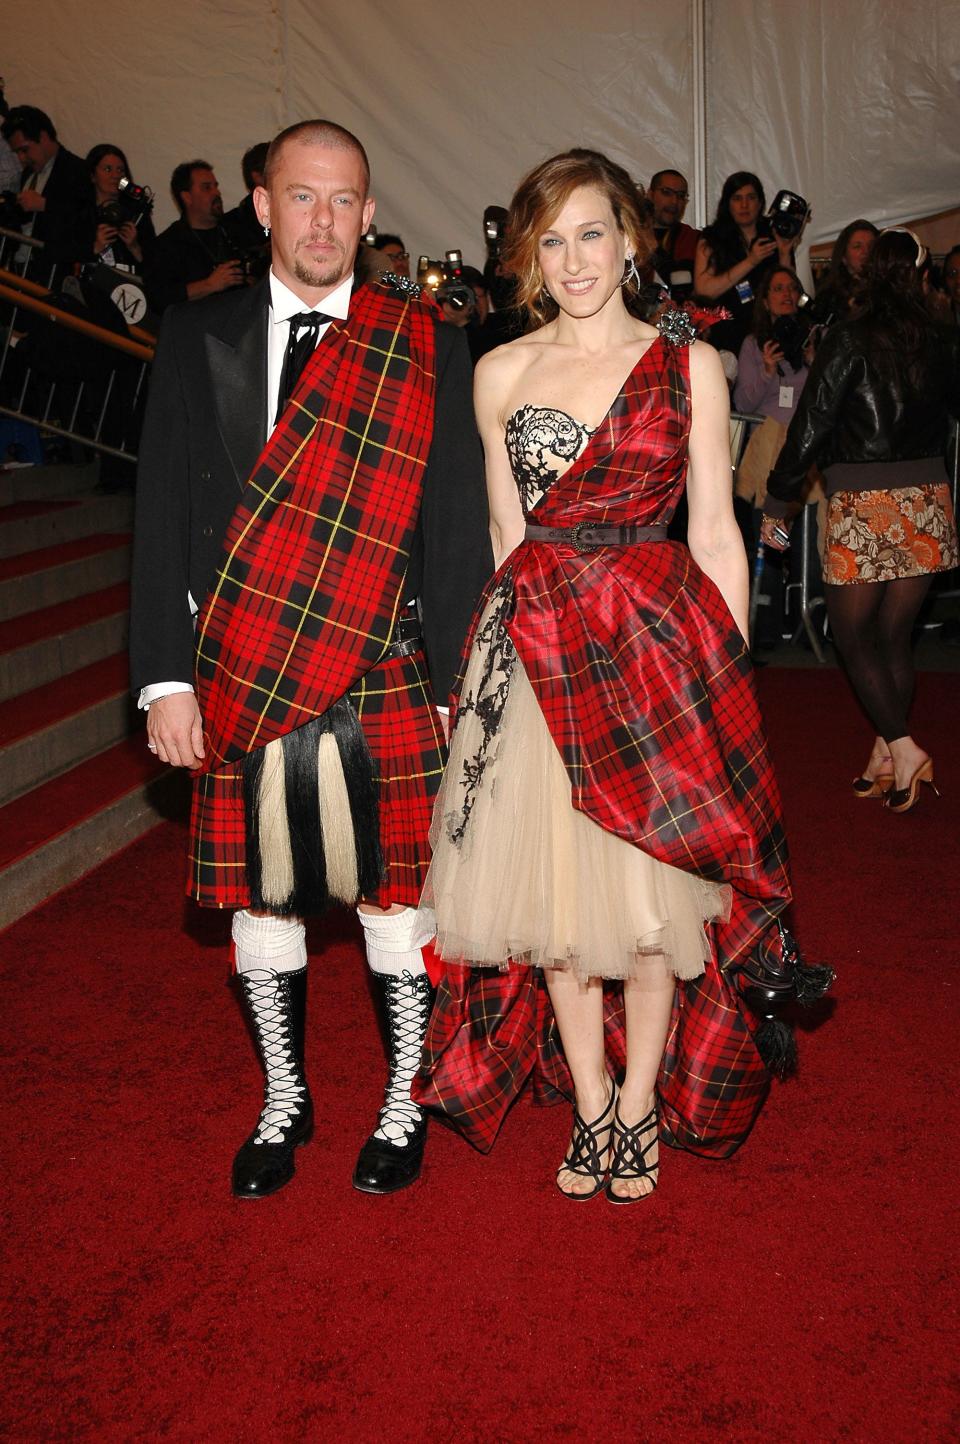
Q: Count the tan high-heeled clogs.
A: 2